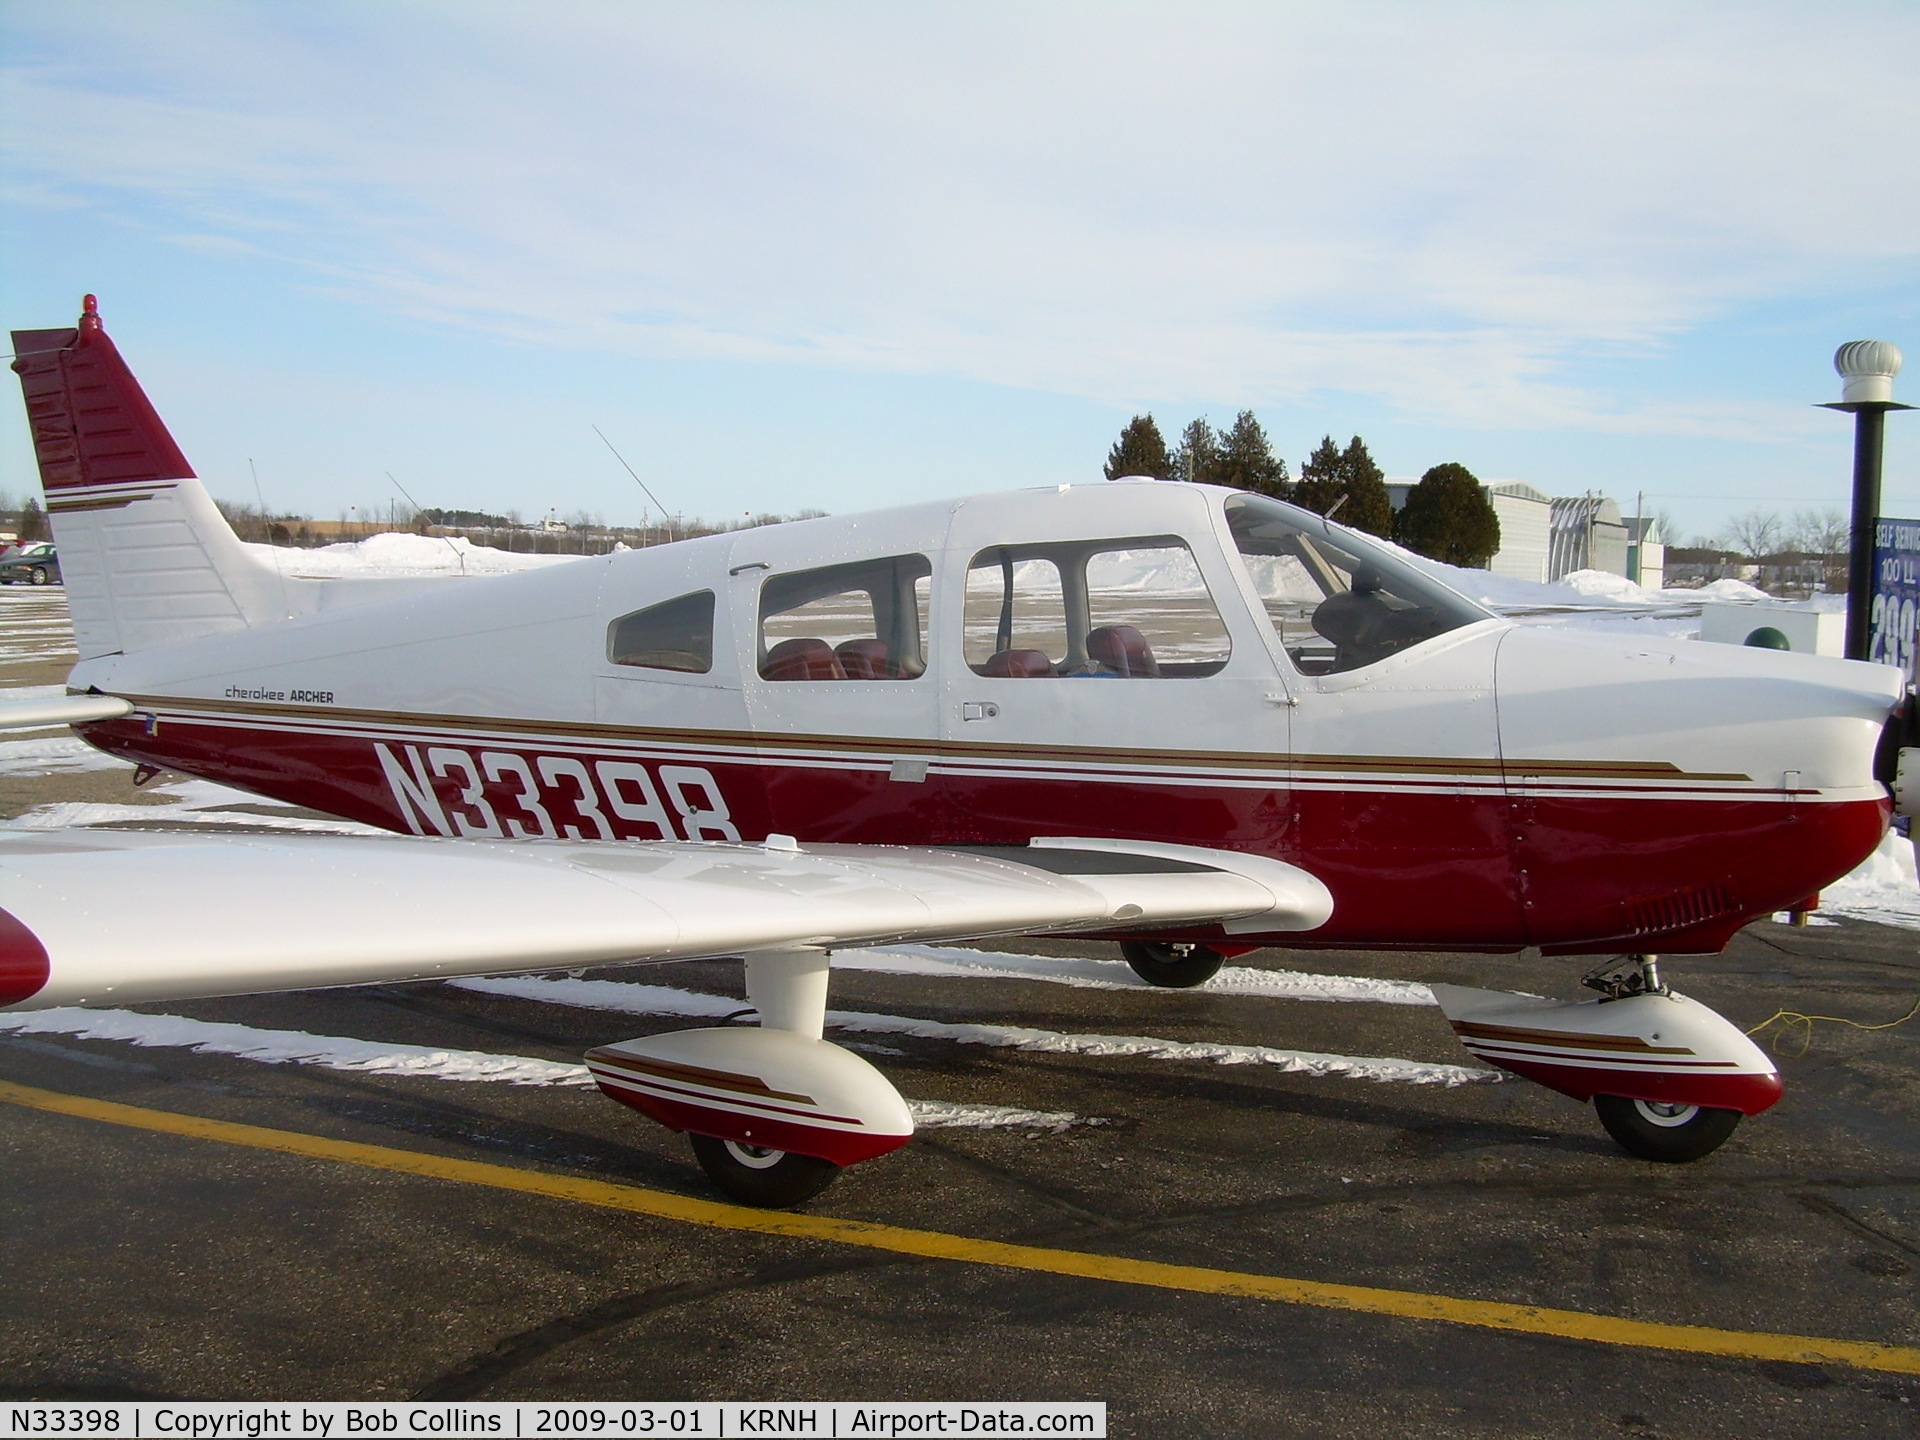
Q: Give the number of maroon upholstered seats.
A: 4